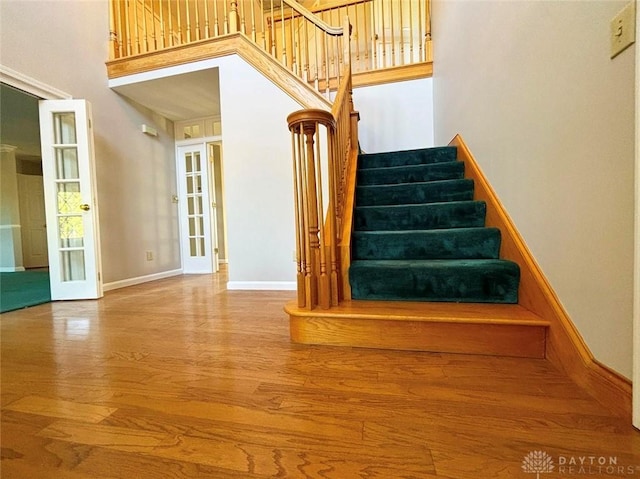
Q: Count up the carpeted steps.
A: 6